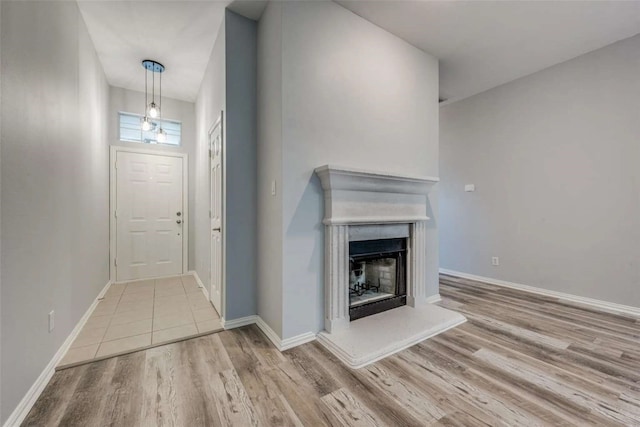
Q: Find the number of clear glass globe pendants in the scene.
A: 3